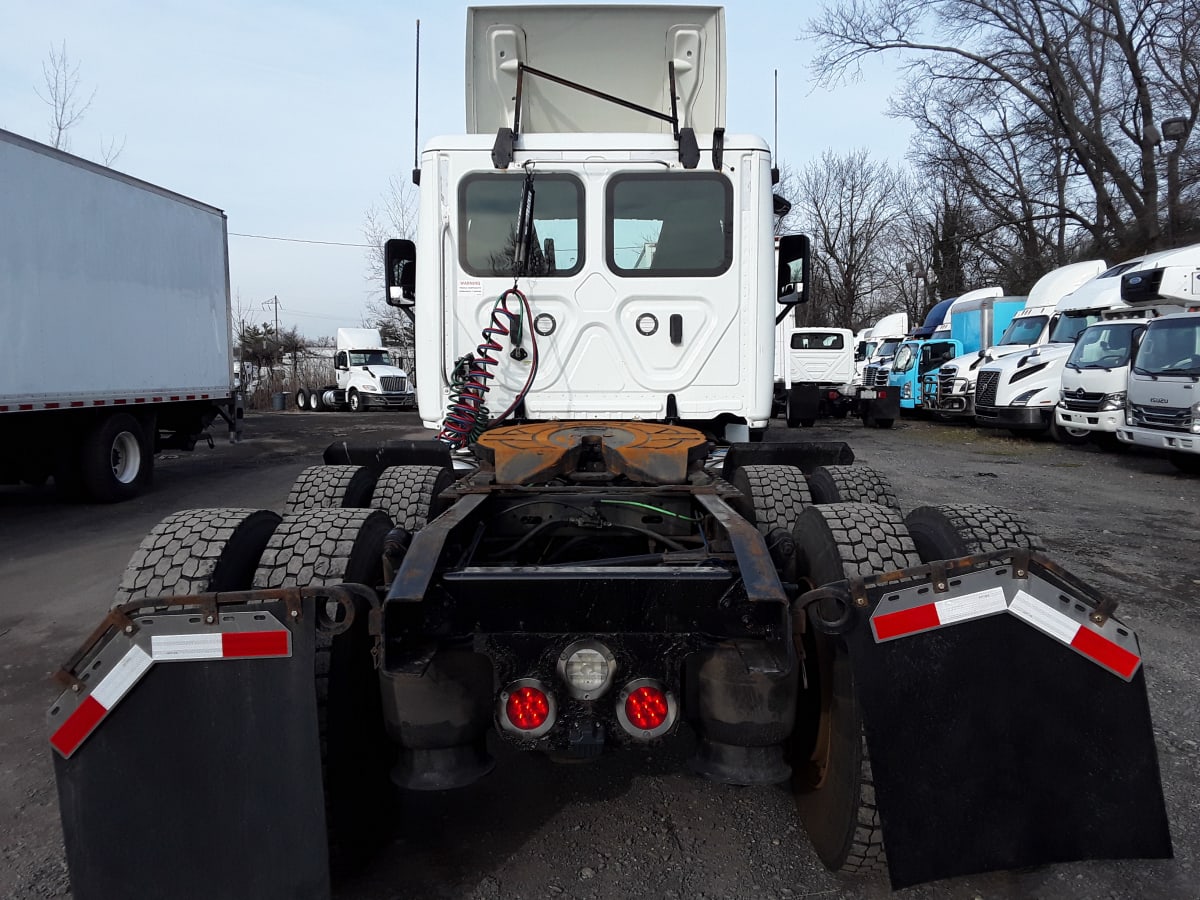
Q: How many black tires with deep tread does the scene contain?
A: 8